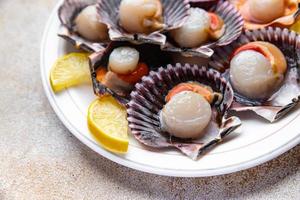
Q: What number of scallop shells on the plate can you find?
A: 7